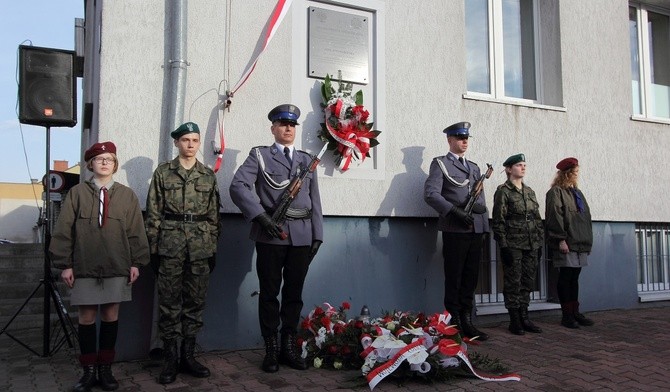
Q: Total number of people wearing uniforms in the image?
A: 6